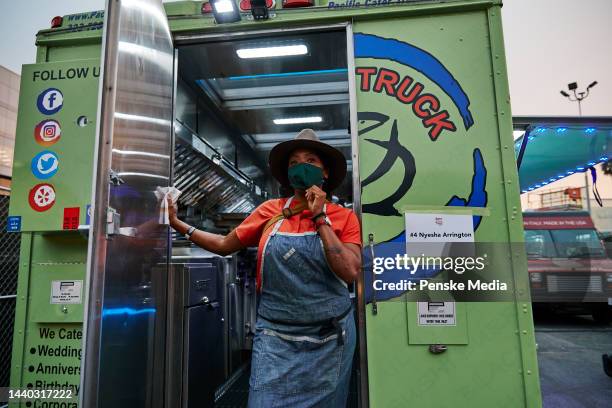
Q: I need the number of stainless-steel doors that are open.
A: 1